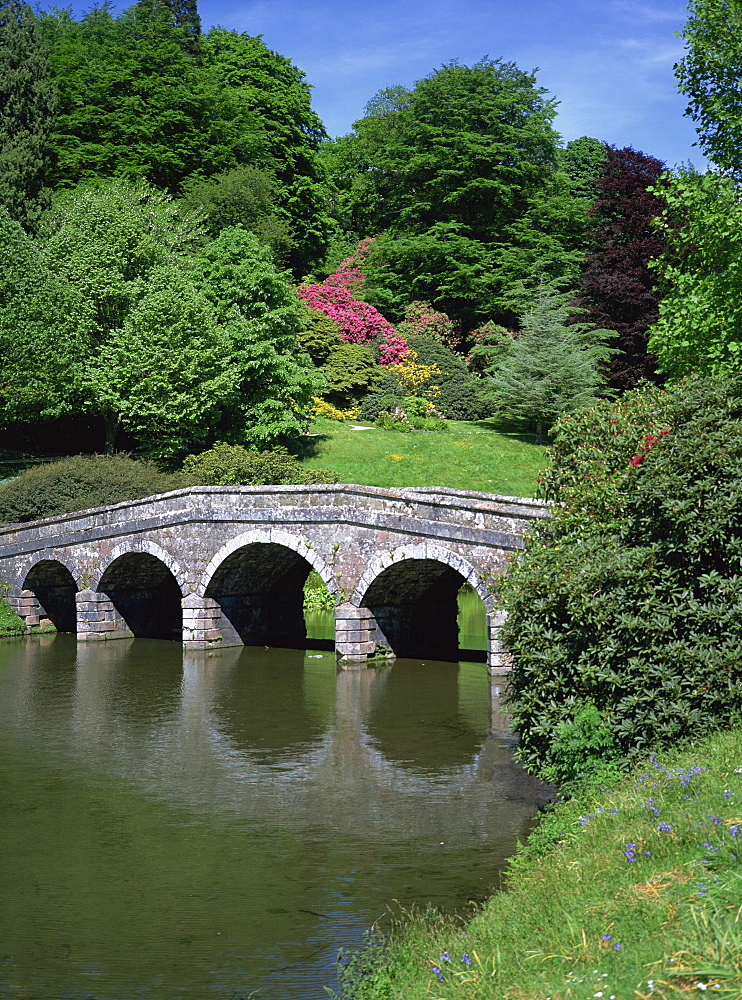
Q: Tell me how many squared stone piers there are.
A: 5